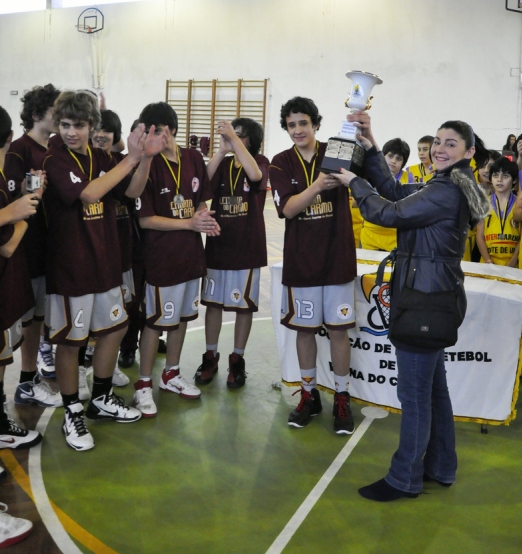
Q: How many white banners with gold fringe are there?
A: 1